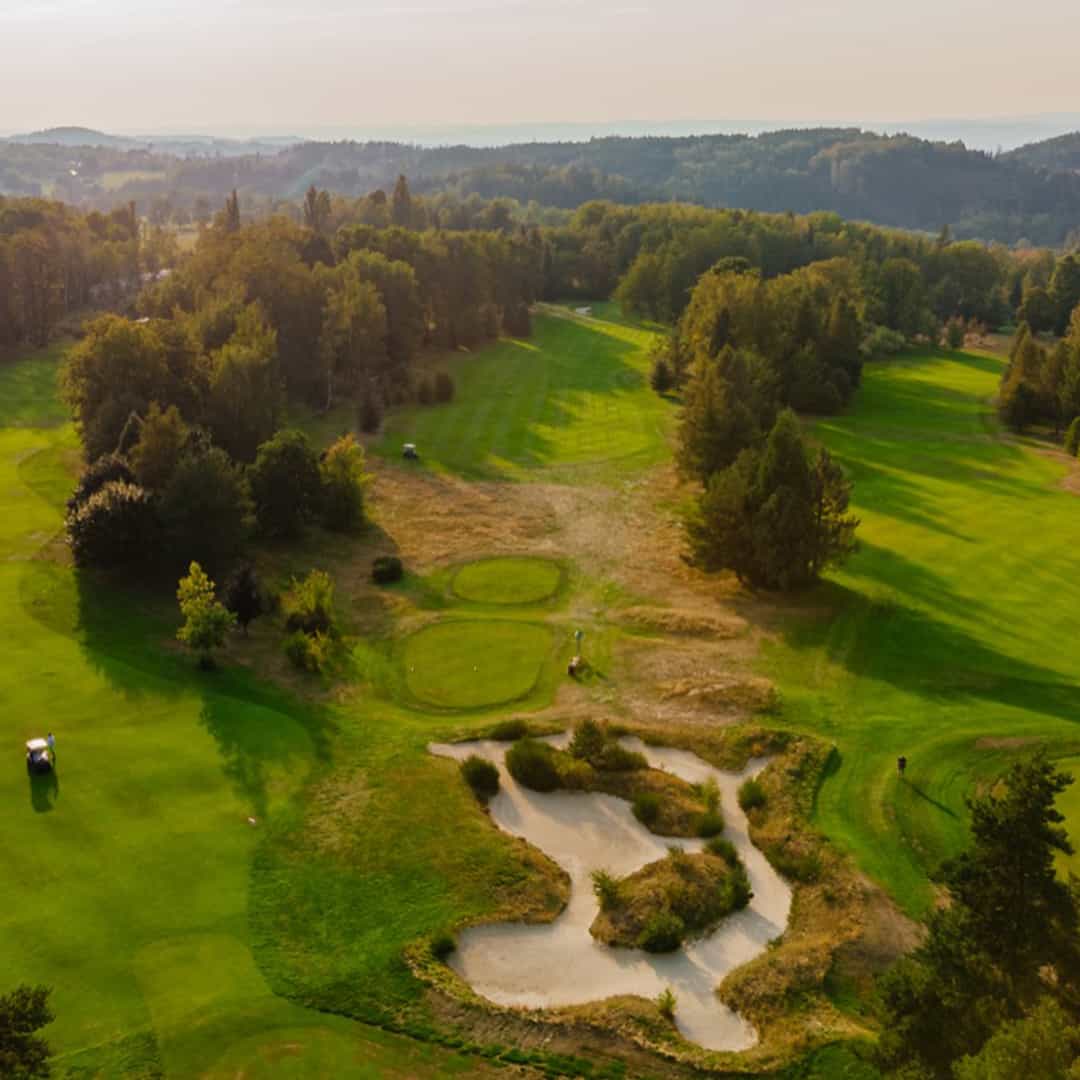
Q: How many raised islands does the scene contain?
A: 2